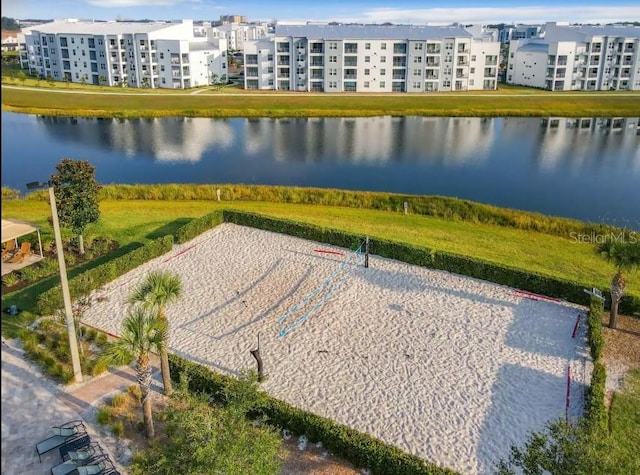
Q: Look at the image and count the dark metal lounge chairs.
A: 3